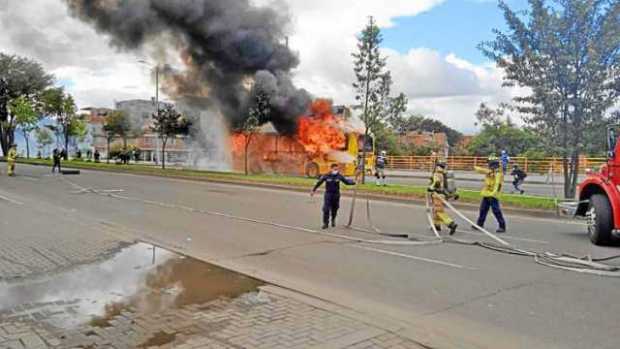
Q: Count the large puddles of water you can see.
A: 1